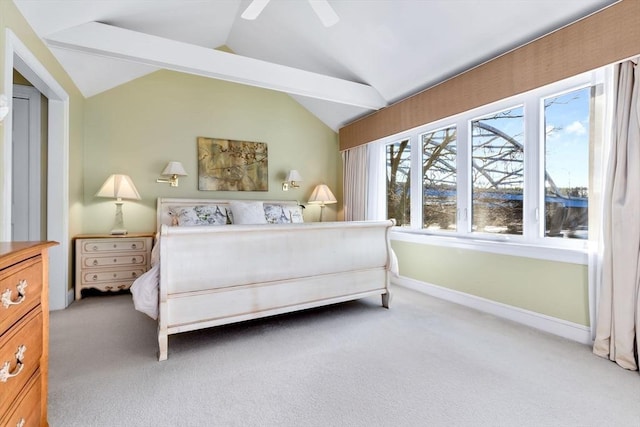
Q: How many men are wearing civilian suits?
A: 0